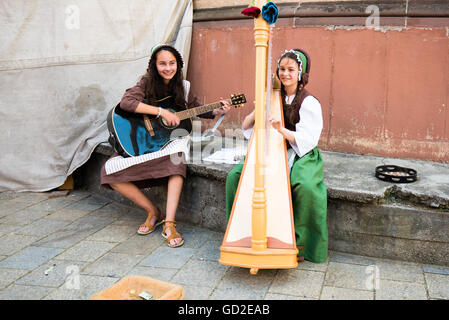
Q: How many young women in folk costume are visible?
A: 2